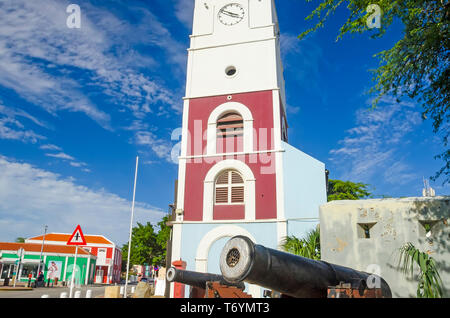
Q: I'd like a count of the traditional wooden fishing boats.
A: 0